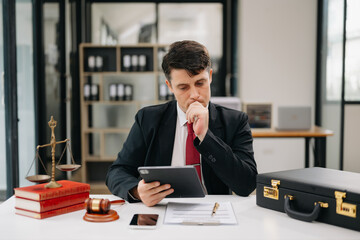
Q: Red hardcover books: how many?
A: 3